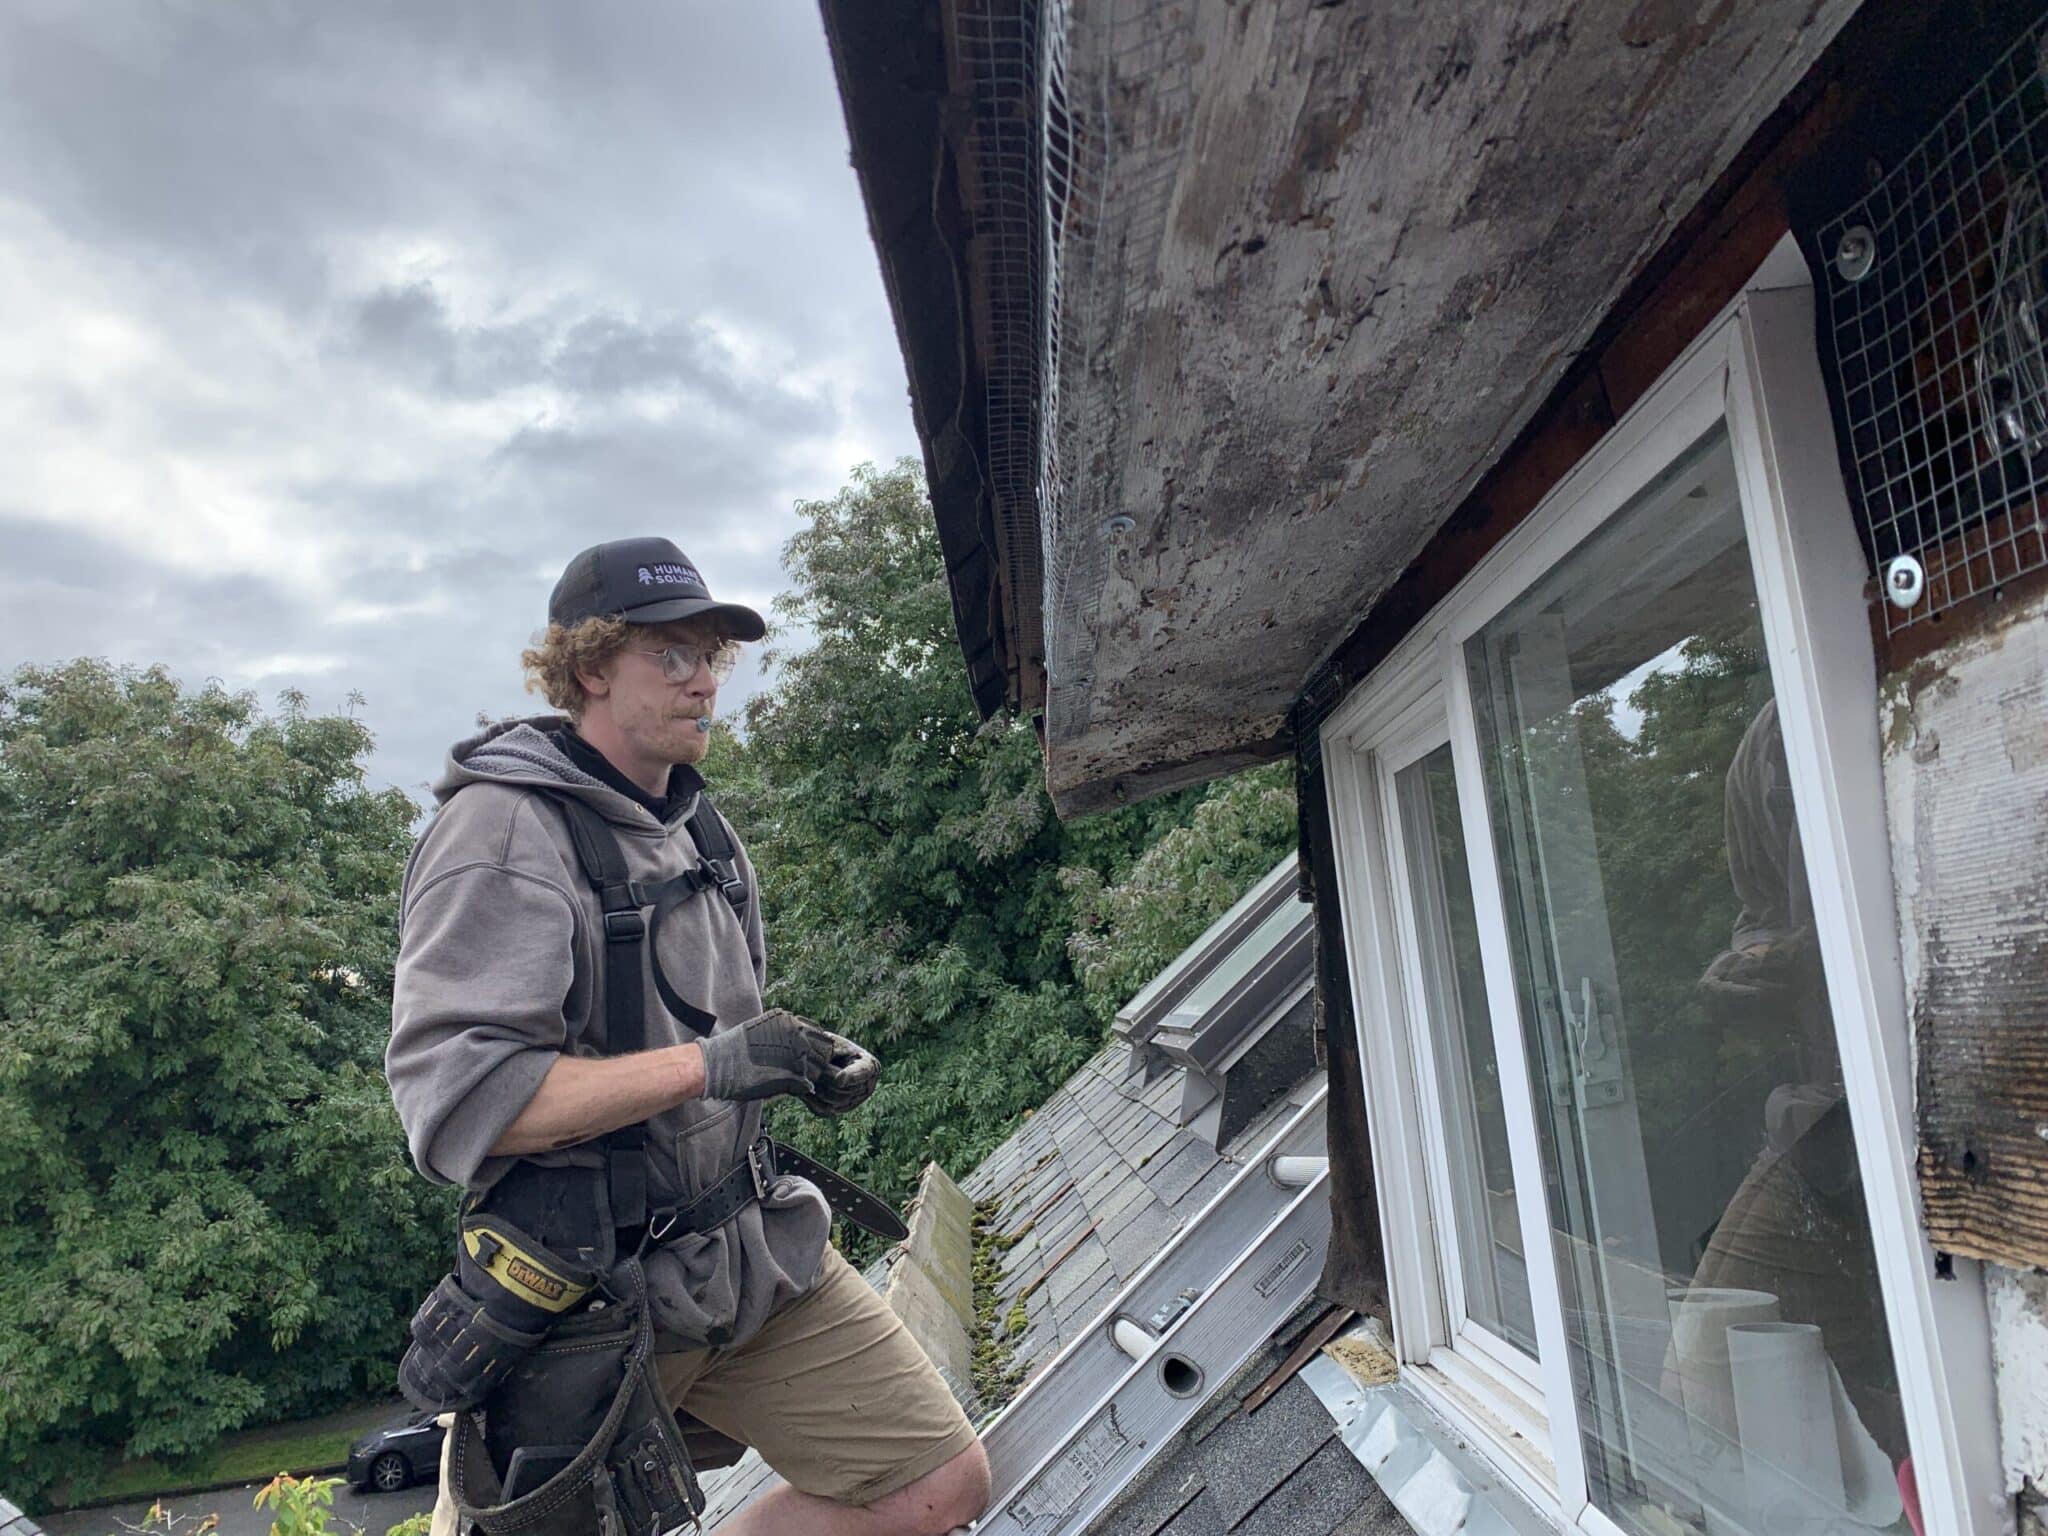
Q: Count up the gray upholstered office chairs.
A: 0